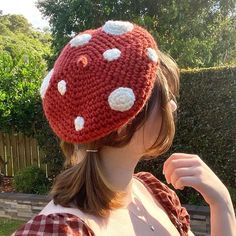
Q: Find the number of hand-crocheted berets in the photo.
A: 1